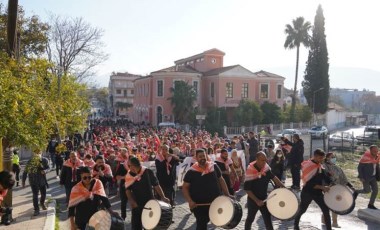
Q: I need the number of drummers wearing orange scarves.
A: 5